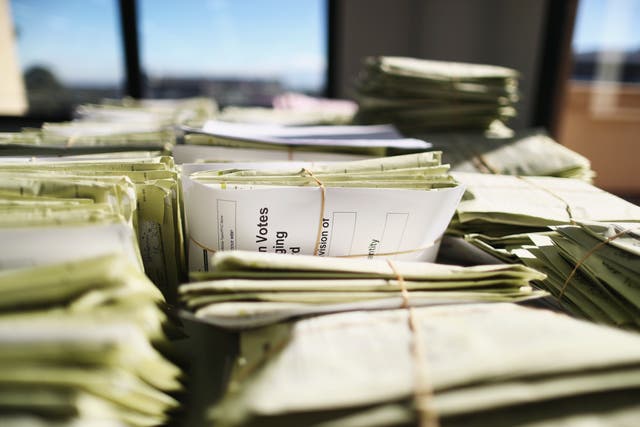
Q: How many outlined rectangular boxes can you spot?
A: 3